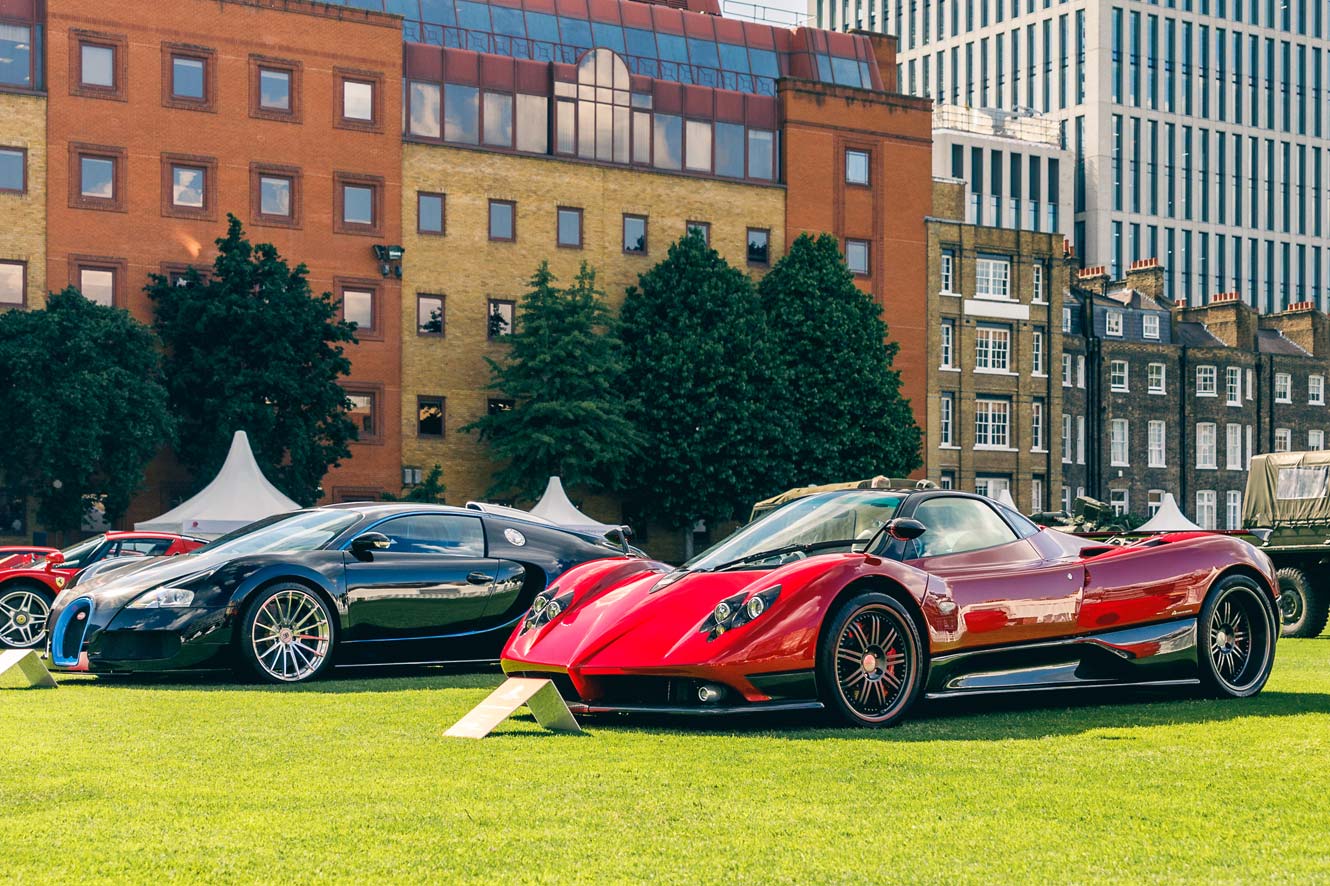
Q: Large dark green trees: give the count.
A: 5